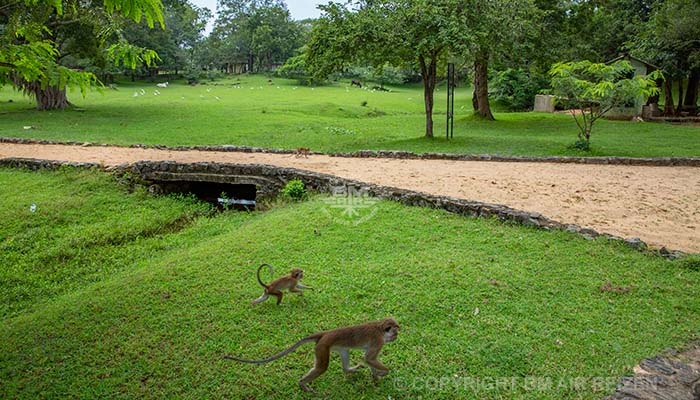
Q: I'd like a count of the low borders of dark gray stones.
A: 2